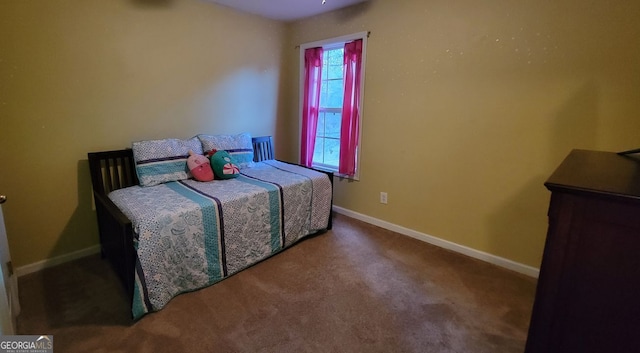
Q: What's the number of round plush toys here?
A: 2